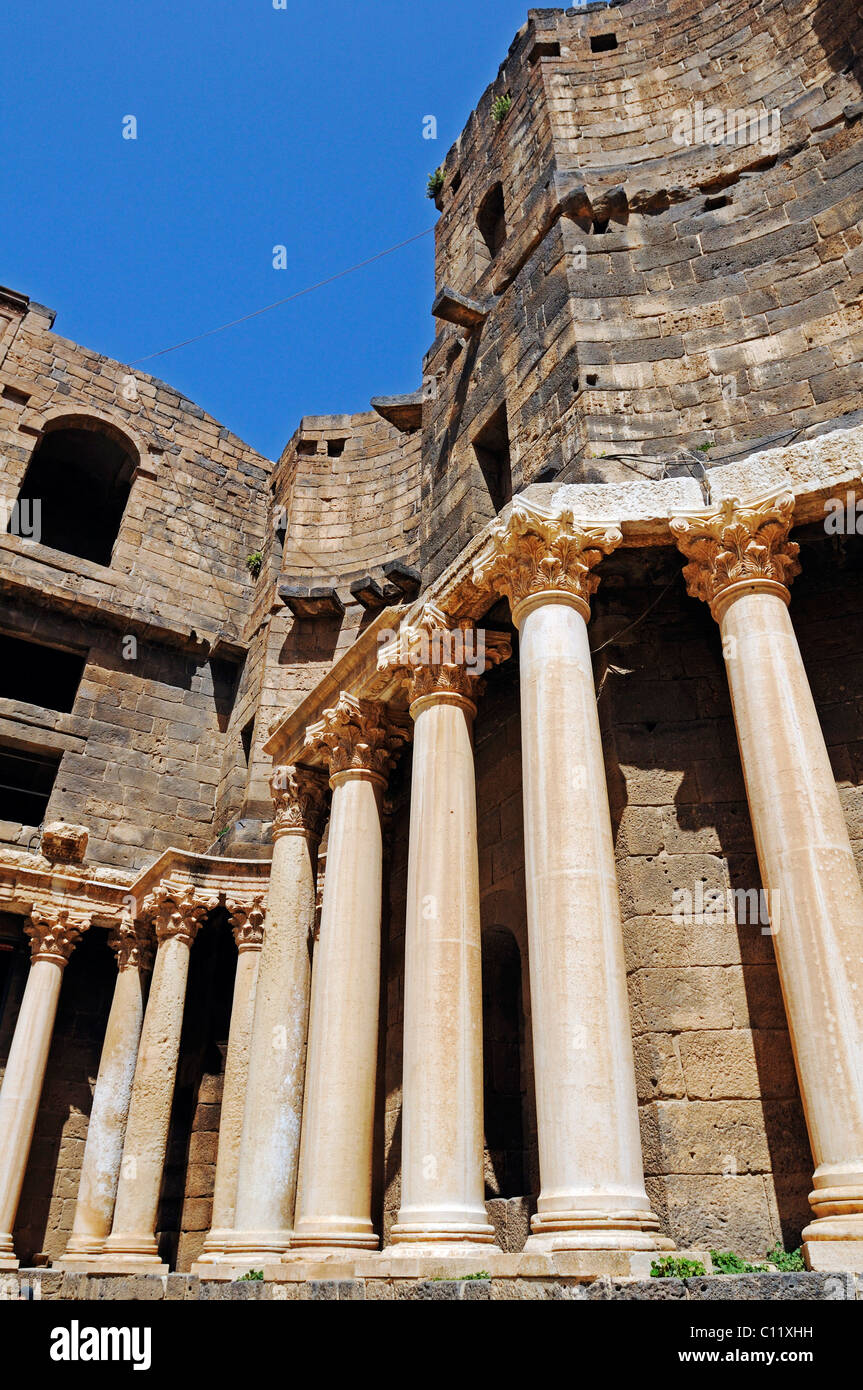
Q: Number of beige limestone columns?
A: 9